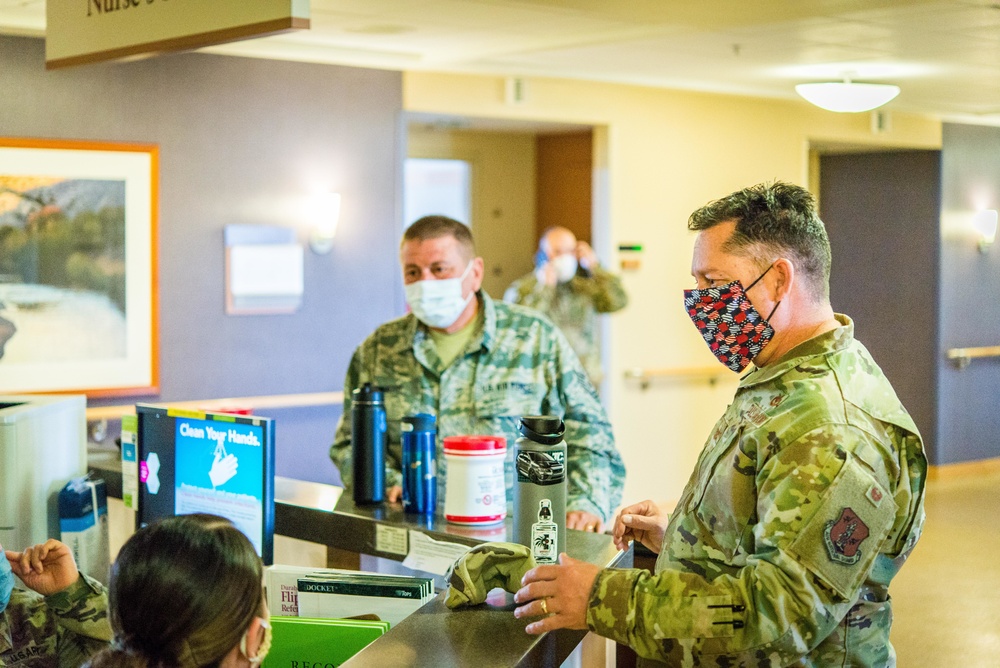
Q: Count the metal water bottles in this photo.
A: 3